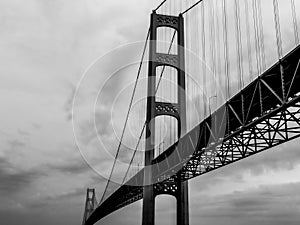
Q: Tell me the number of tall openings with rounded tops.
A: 4